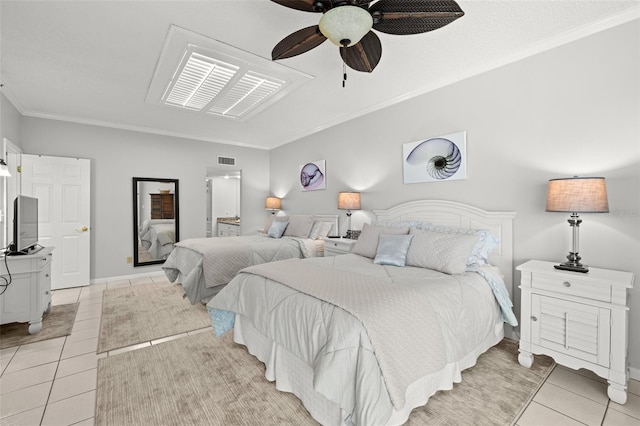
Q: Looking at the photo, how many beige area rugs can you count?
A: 3